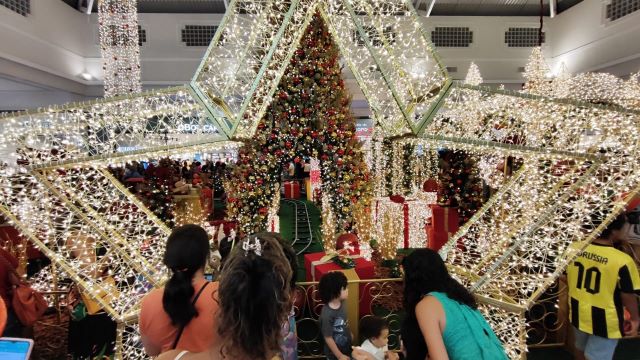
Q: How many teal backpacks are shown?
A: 0